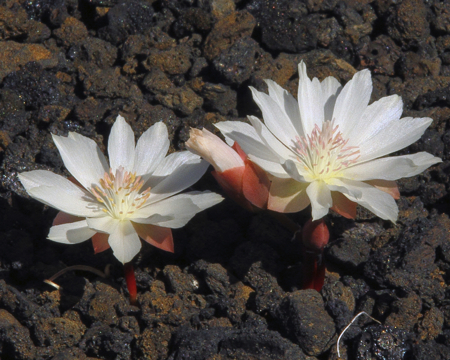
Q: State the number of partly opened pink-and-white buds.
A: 1